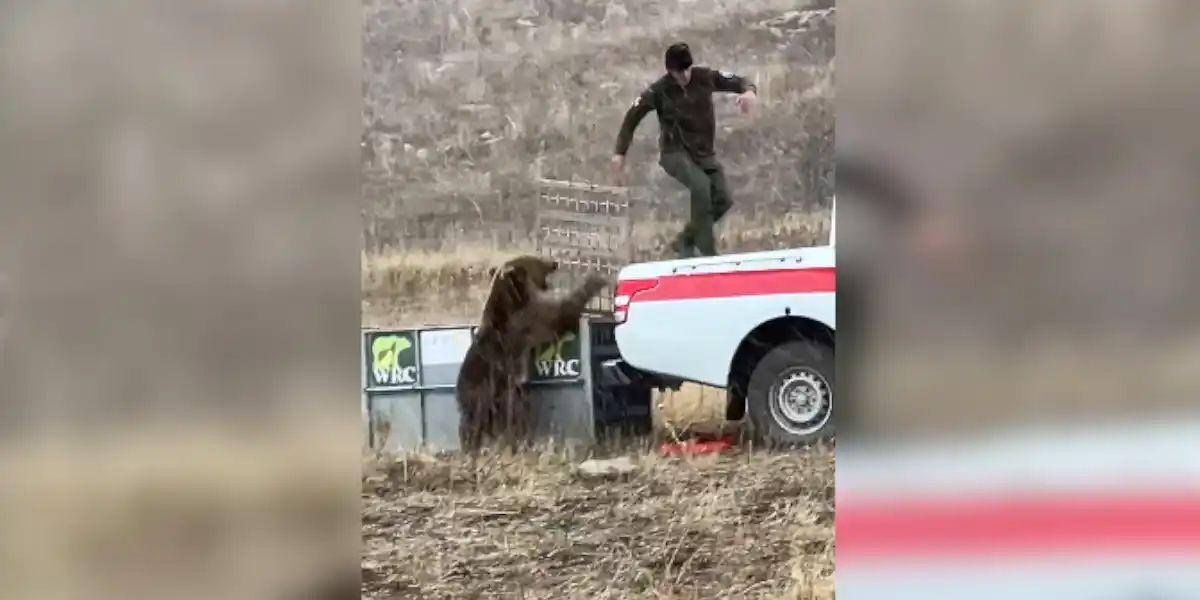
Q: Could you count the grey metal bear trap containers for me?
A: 1